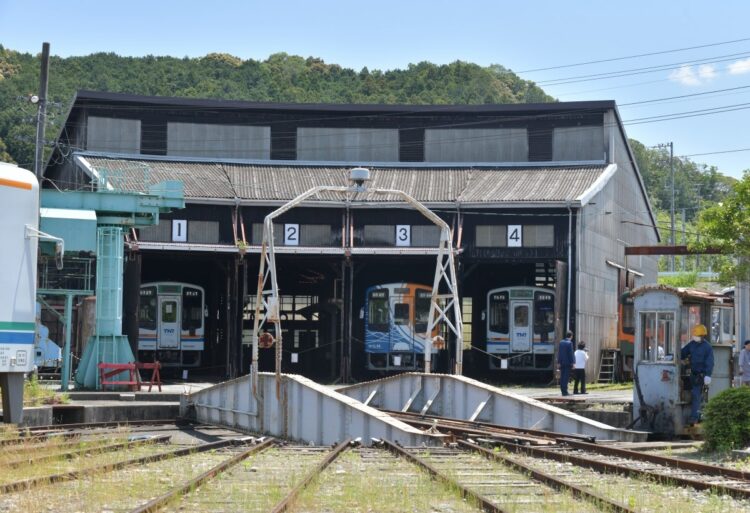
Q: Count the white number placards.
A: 4